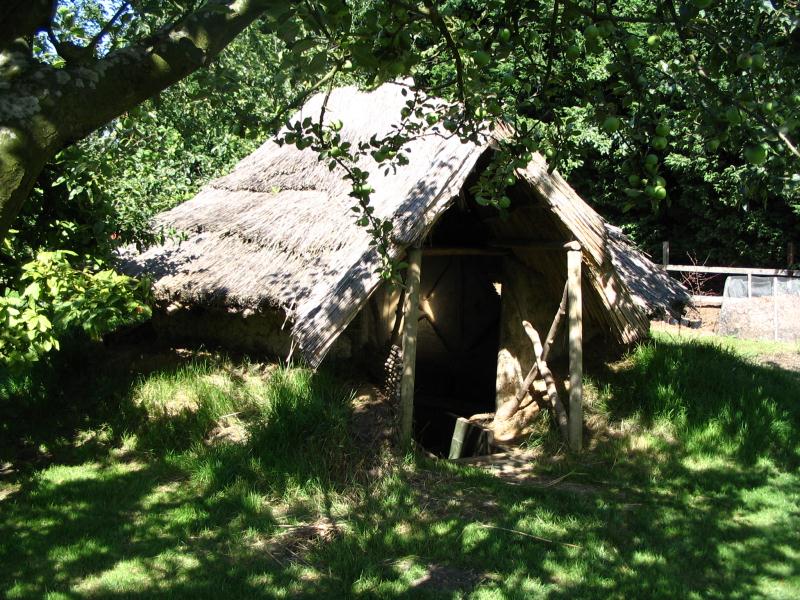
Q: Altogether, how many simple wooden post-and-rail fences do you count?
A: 1